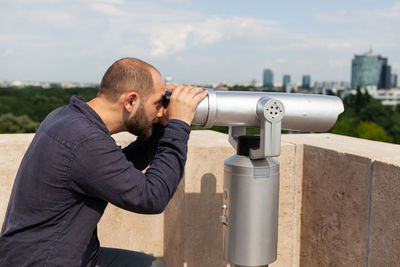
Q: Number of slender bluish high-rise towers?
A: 3